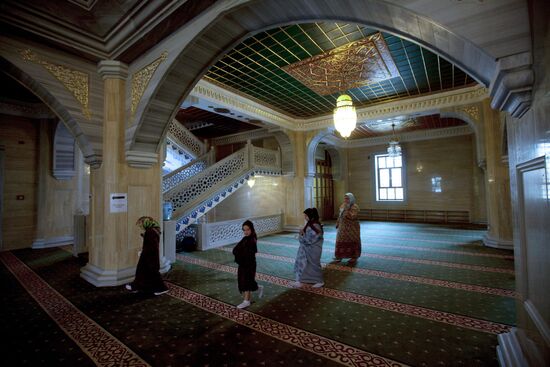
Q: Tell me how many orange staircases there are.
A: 0